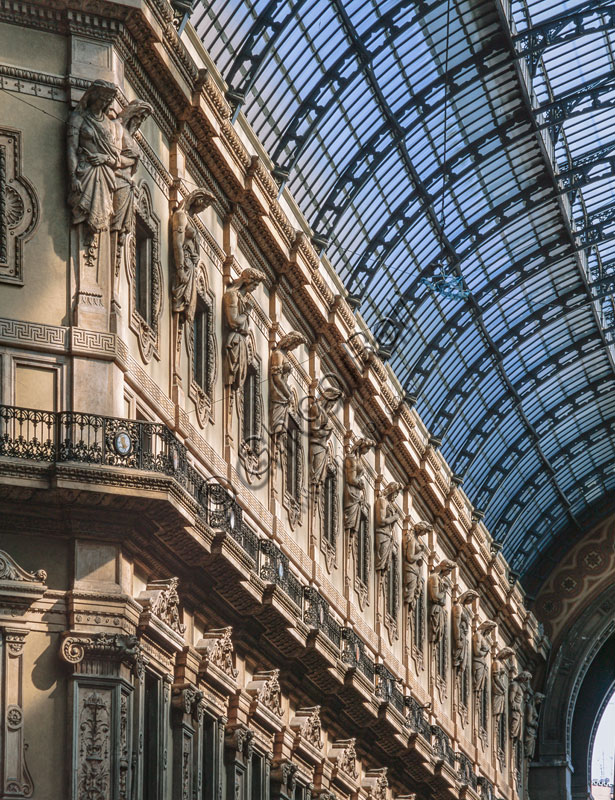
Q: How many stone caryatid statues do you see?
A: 15